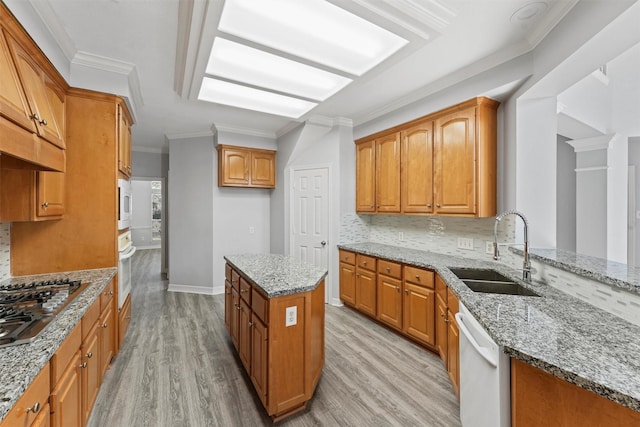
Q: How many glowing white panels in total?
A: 3